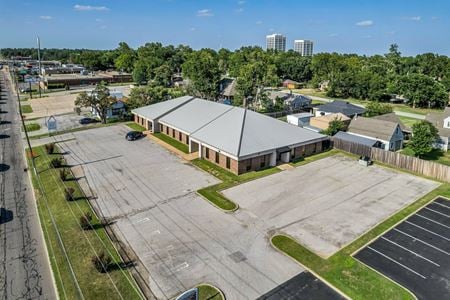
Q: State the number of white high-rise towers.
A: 2